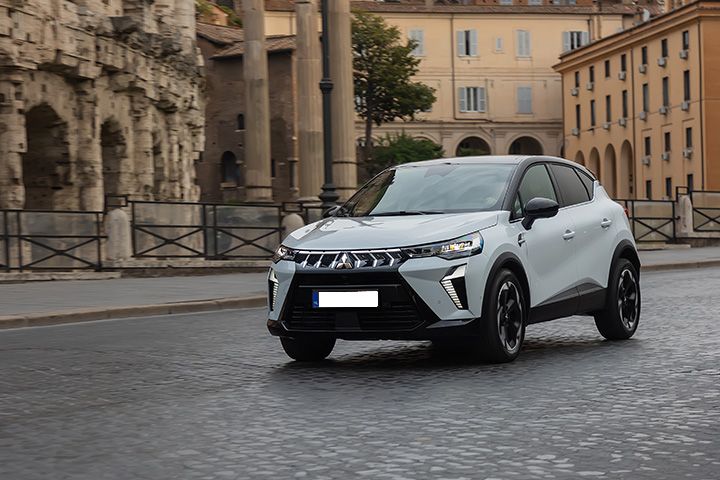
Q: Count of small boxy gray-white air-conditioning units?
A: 15